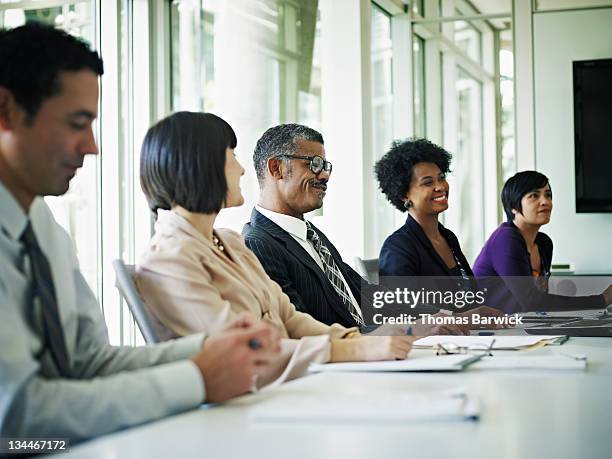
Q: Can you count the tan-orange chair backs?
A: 0